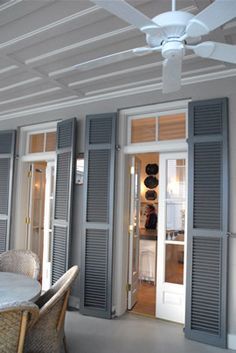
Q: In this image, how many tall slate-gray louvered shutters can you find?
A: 4